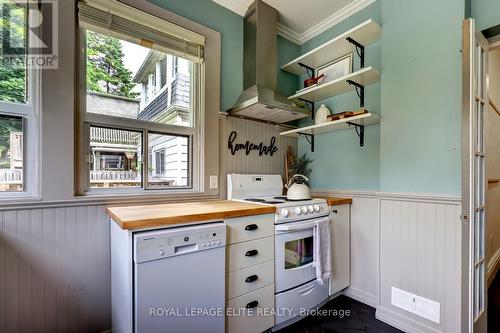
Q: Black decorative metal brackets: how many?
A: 6